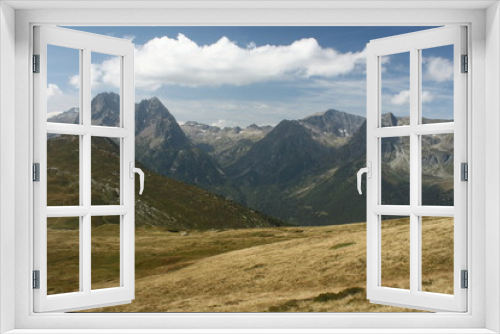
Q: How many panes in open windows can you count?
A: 12